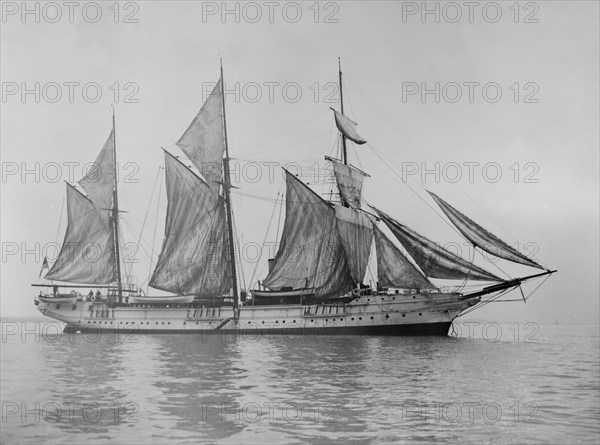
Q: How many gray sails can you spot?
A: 11